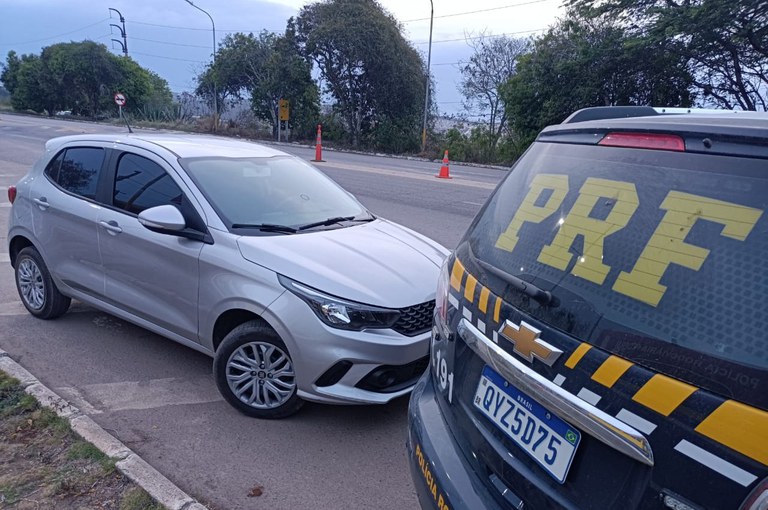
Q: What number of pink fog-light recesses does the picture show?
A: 0